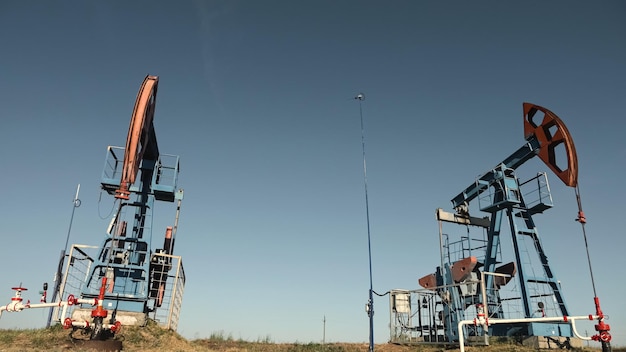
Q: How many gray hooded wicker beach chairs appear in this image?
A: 0